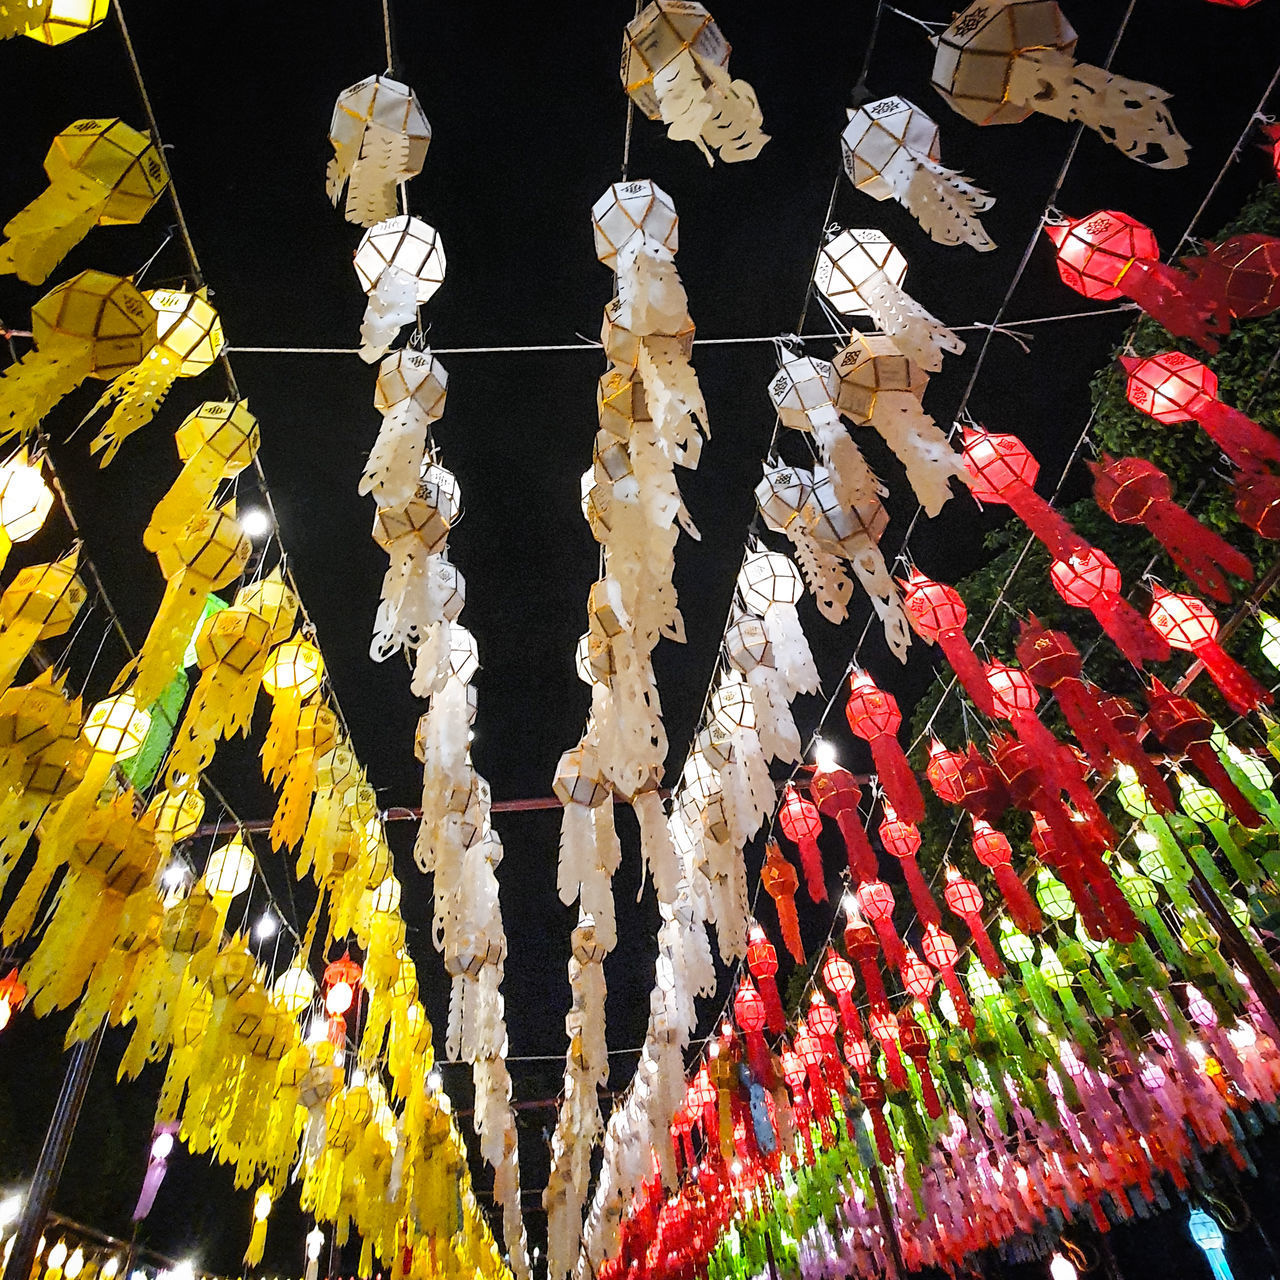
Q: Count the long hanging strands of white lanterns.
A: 3